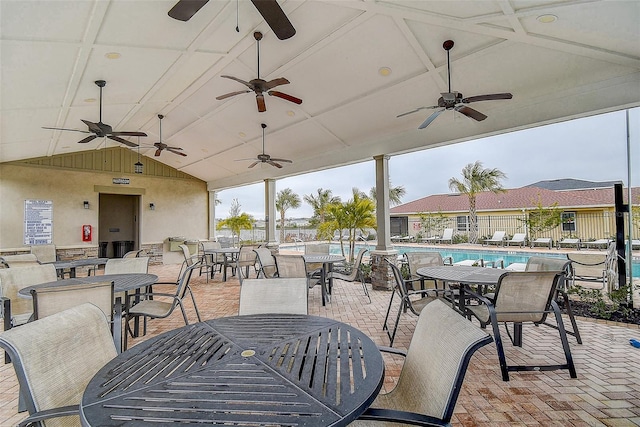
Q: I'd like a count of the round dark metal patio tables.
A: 6